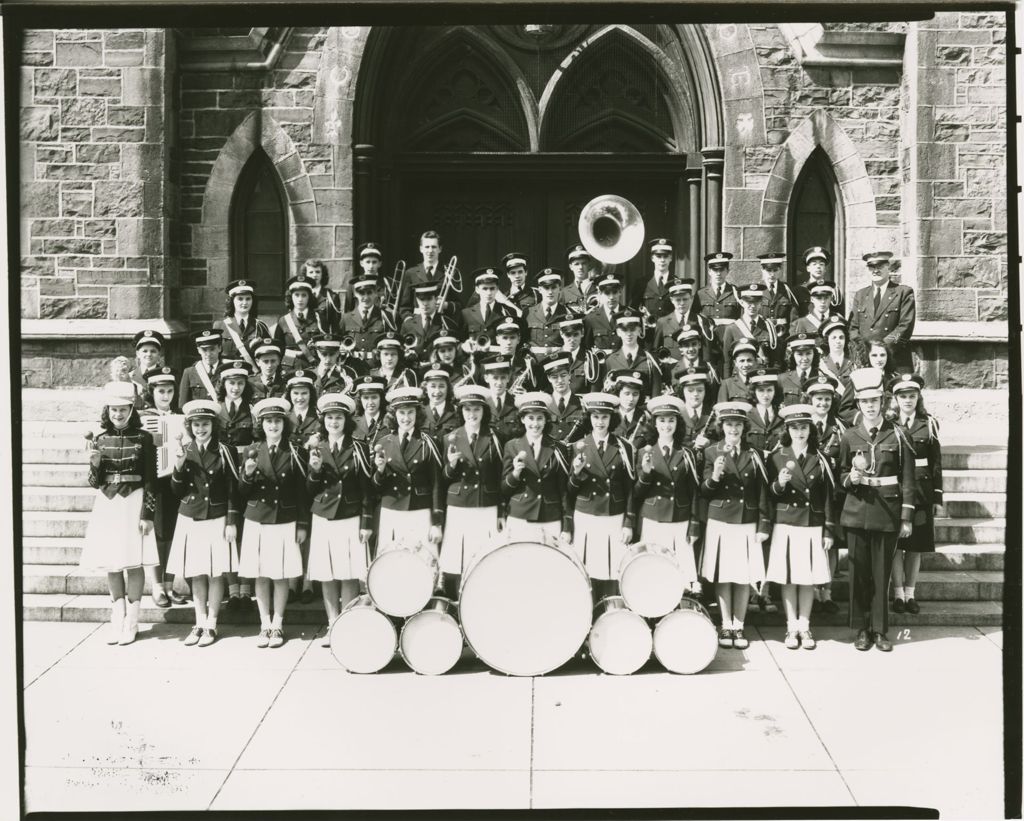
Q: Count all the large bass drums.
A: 1